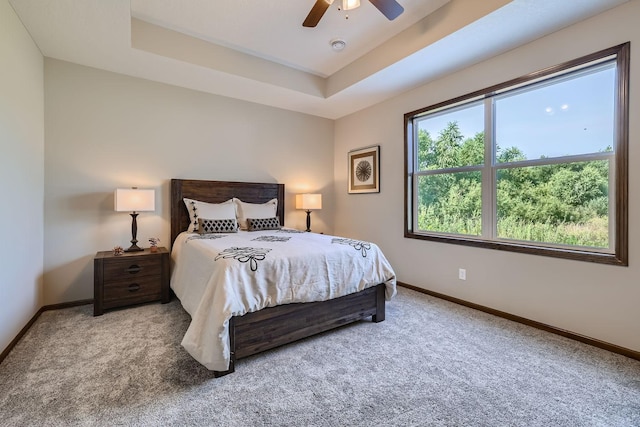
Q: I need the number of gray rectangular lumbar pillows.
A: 2